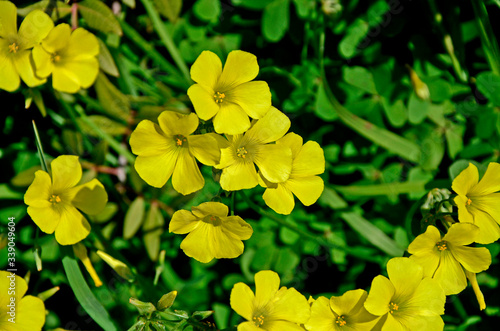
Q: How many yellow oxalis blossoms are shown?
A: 14